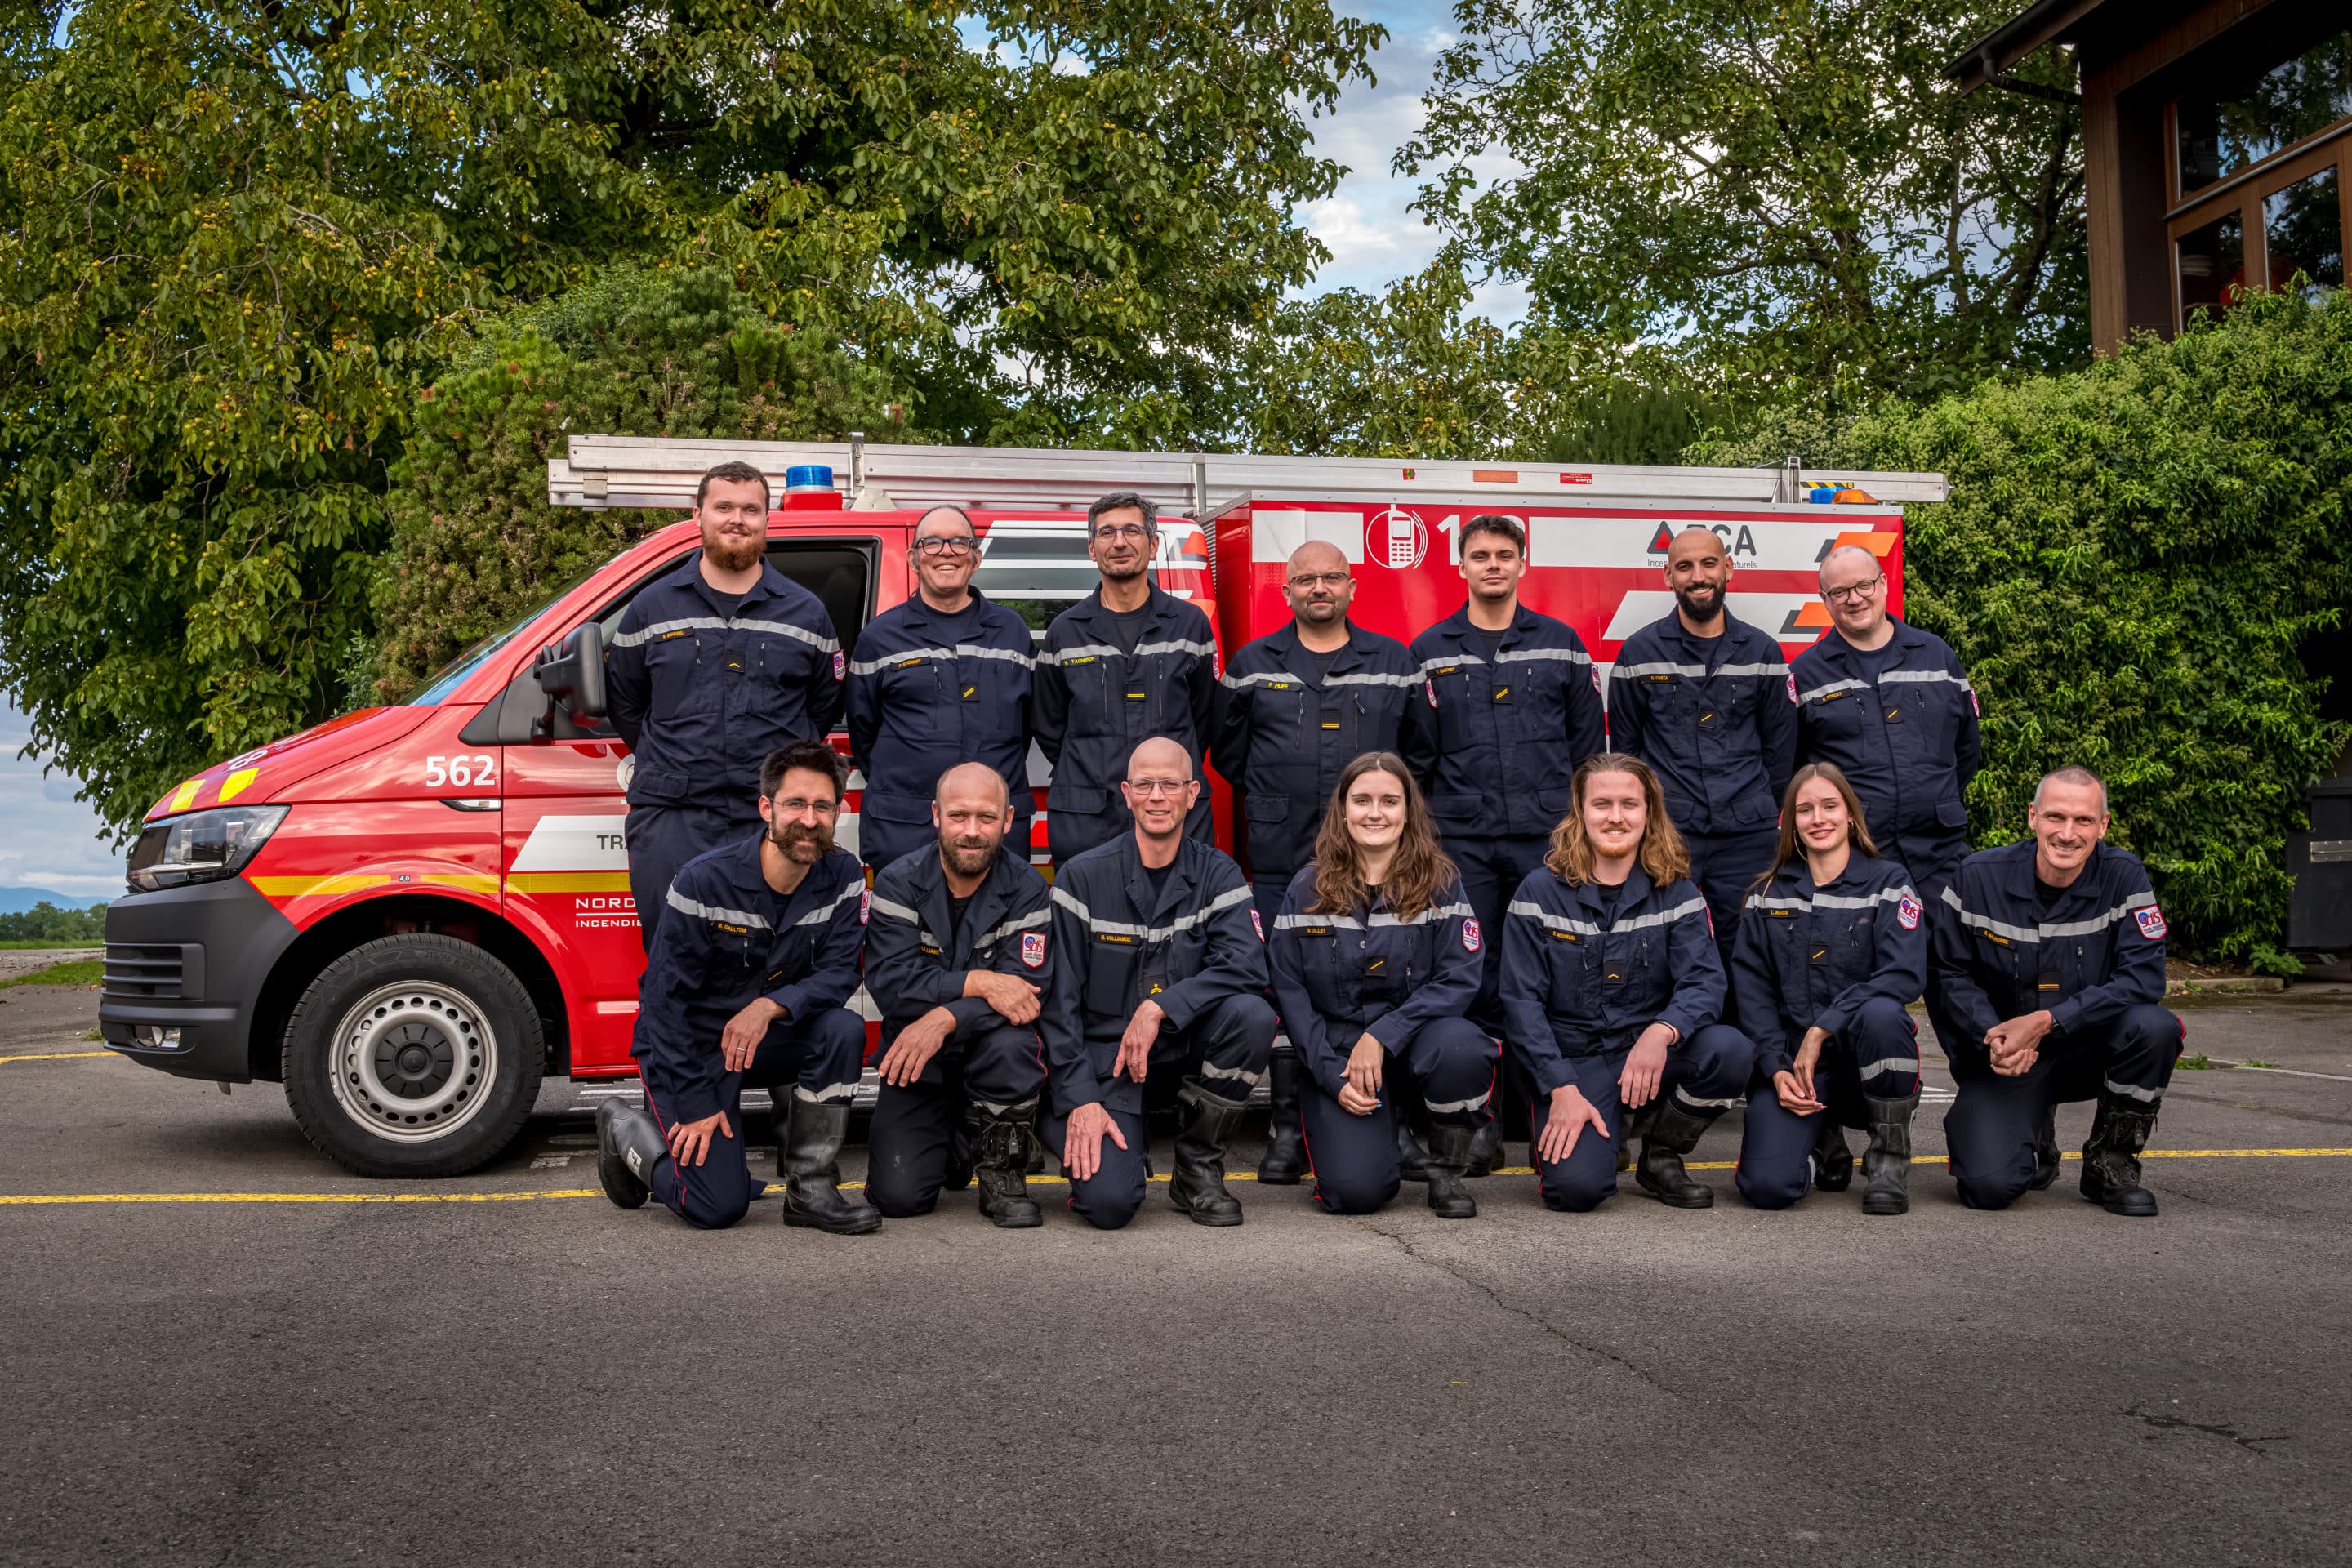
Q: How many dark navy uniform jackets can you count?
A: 14